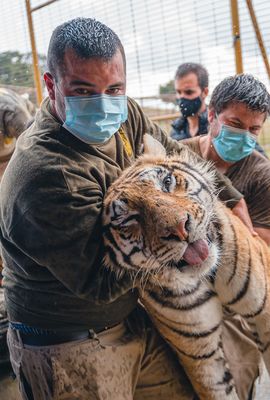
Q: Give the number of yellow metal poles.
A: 3